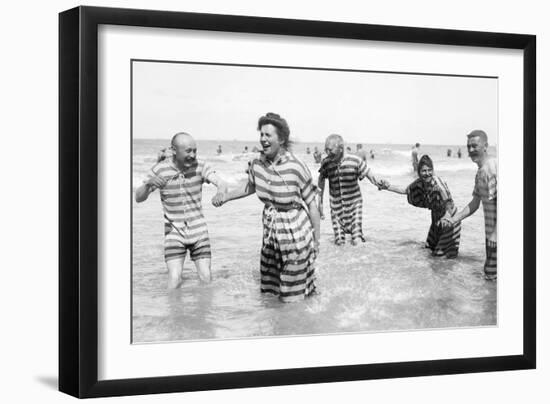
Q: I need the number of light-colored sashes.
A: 1